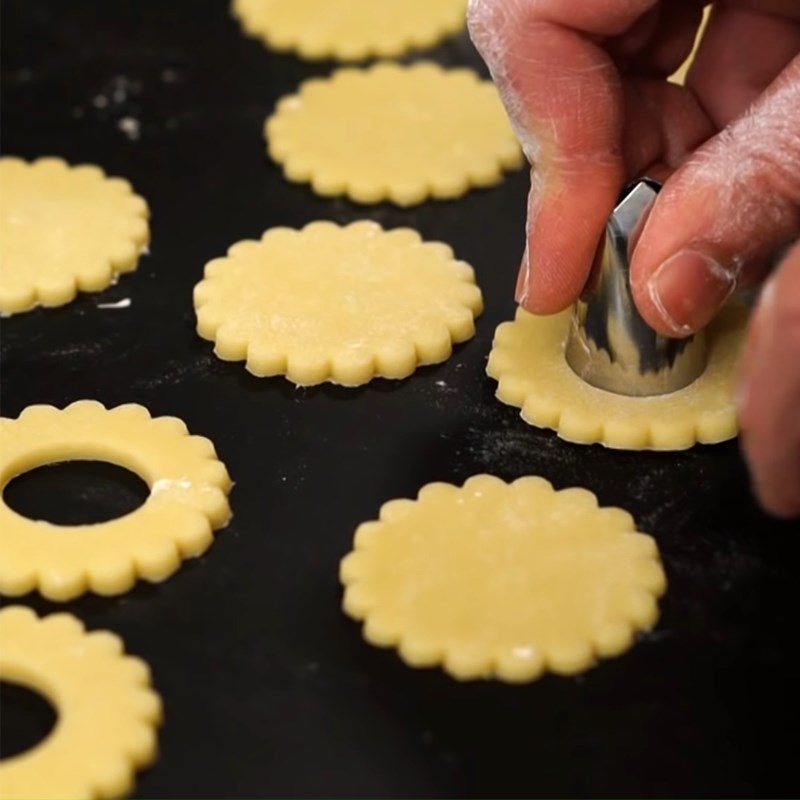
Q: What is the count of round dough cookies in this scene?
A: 8